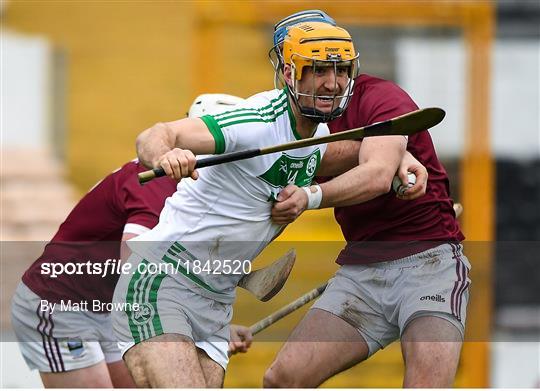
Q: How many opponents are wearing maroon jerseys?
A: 2